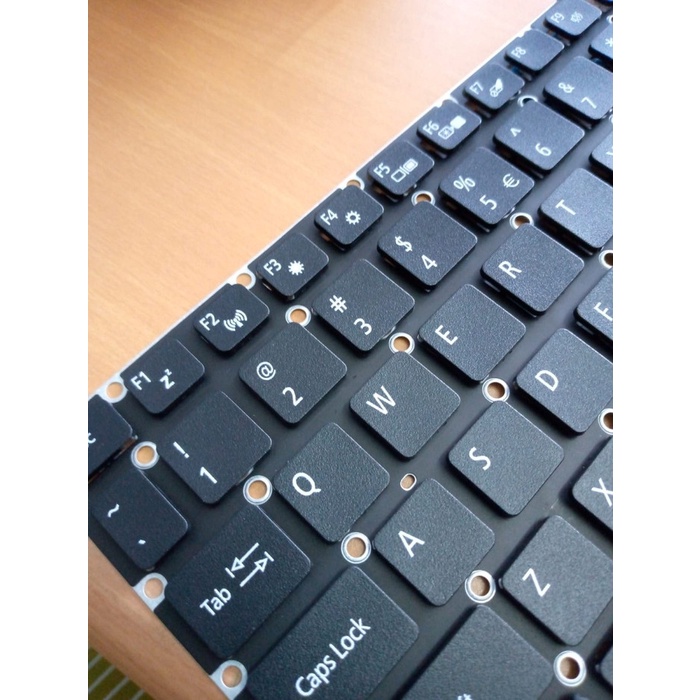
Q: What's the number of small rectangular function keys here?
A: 9